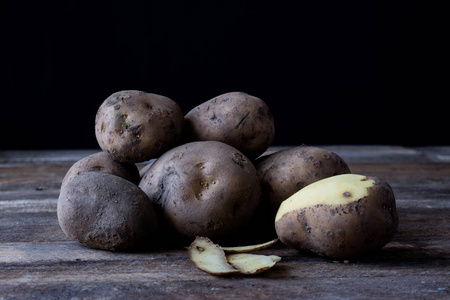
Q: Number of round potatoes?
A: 7